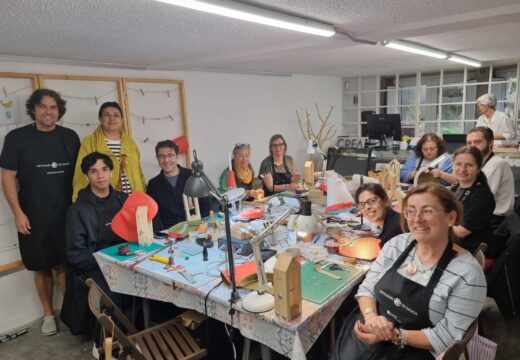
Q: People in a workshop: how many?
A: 12